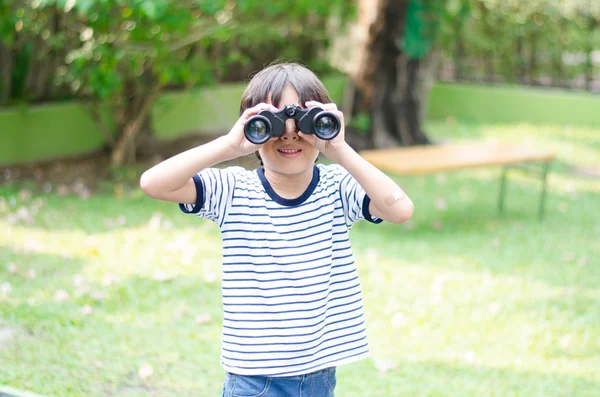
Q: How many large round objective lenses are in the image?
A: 2